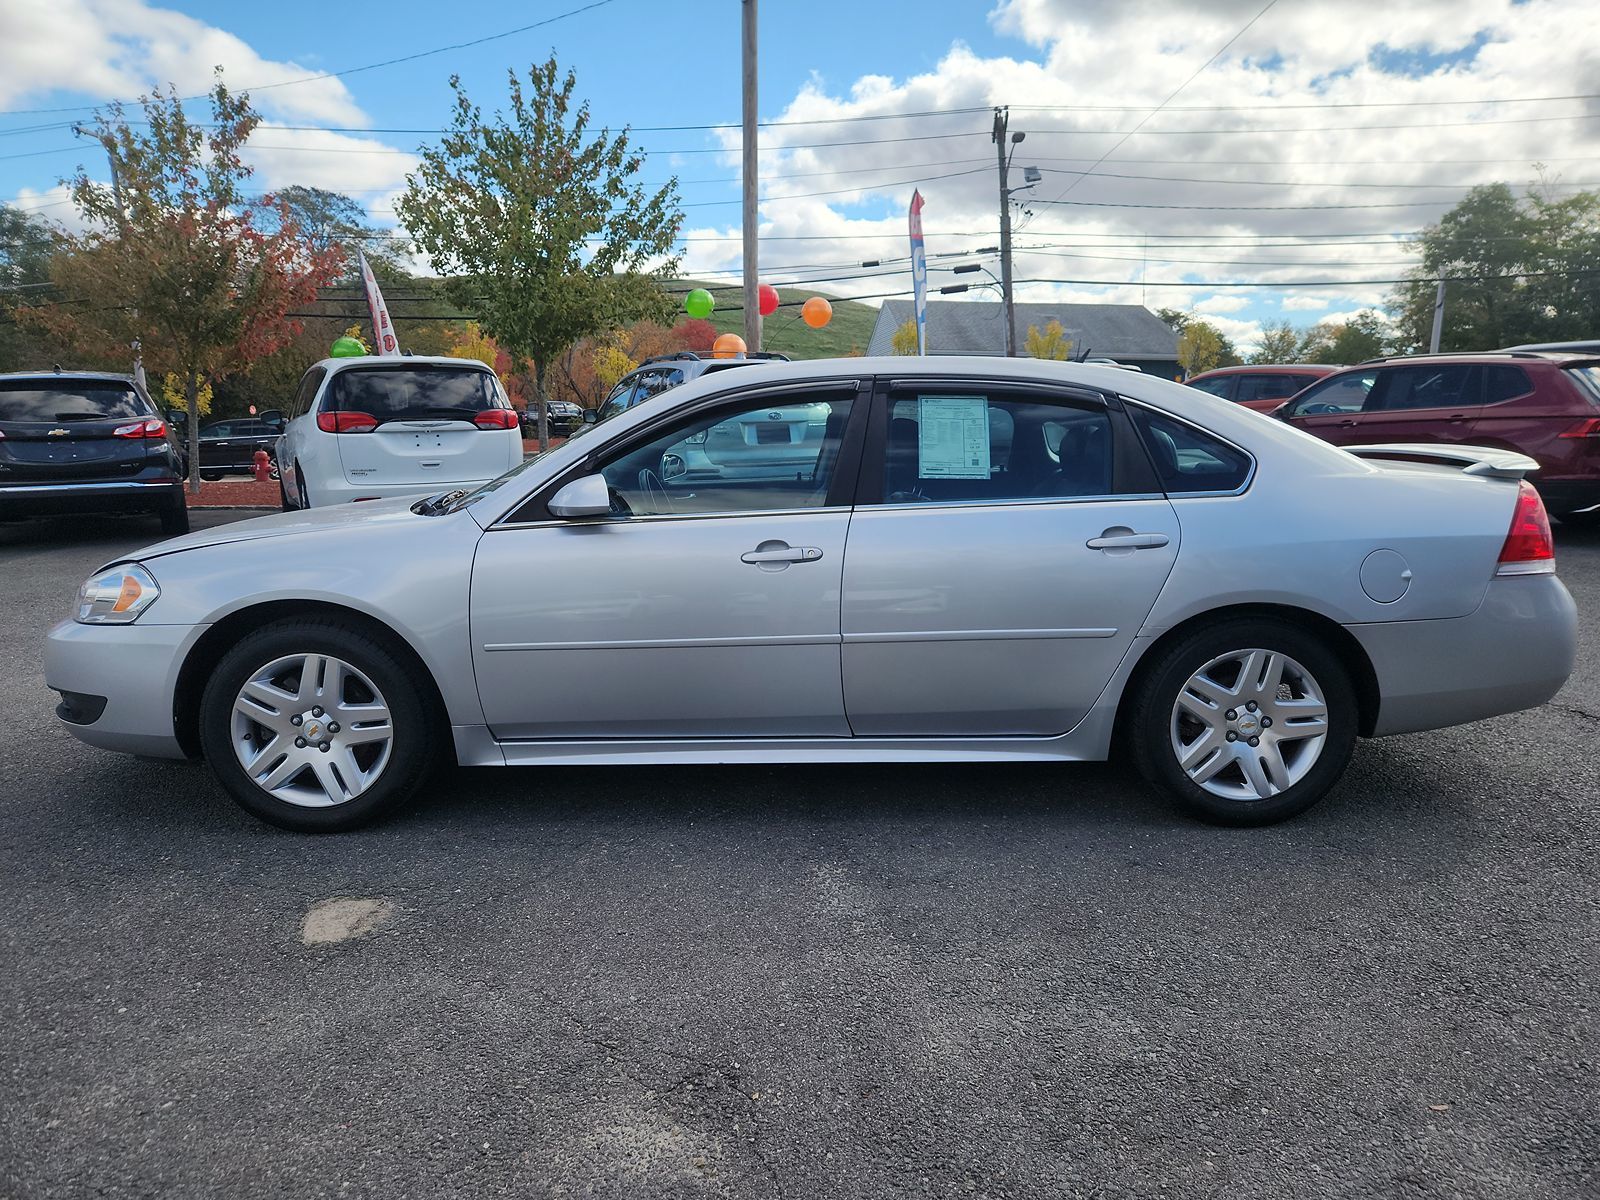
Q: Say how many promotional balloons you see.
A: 5